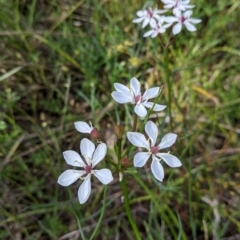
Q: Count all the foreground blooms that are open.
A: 3